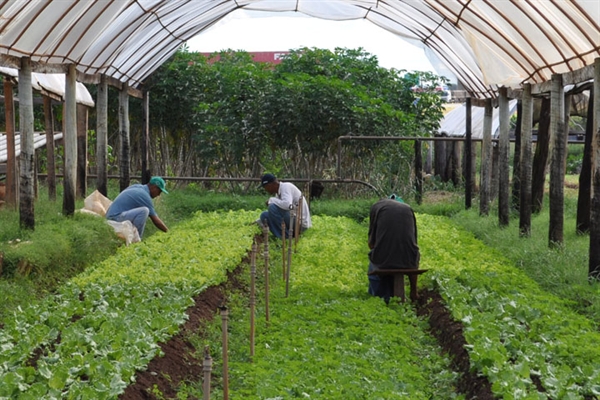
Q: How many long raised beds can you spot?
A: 3